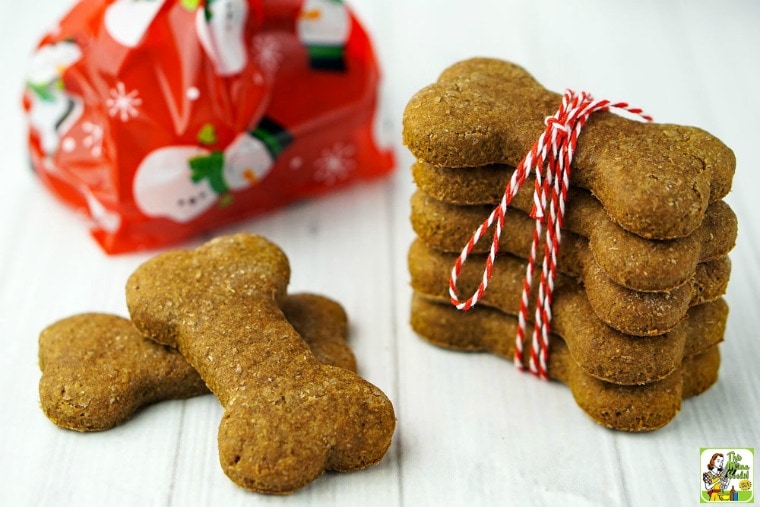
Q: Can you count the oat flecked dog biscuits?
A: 7